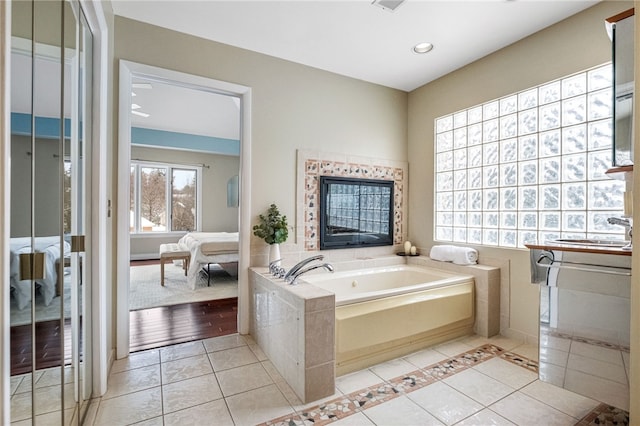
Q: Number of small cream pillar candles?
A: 2